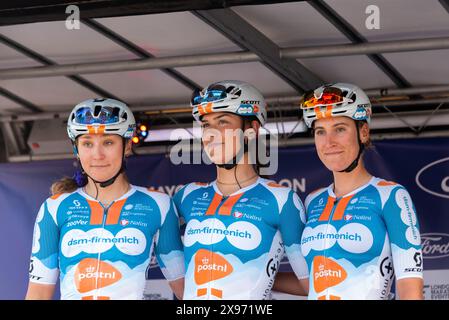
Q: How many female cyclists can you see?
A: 3